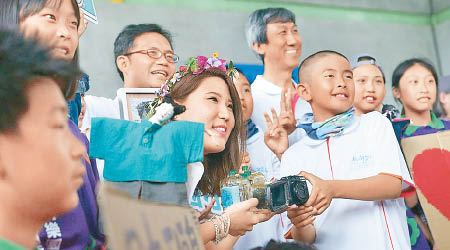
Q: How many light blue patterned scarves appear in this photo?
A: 1